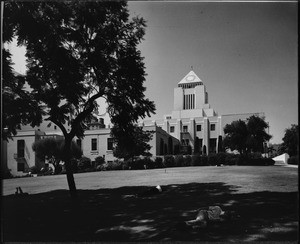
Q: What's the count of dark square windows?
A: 4